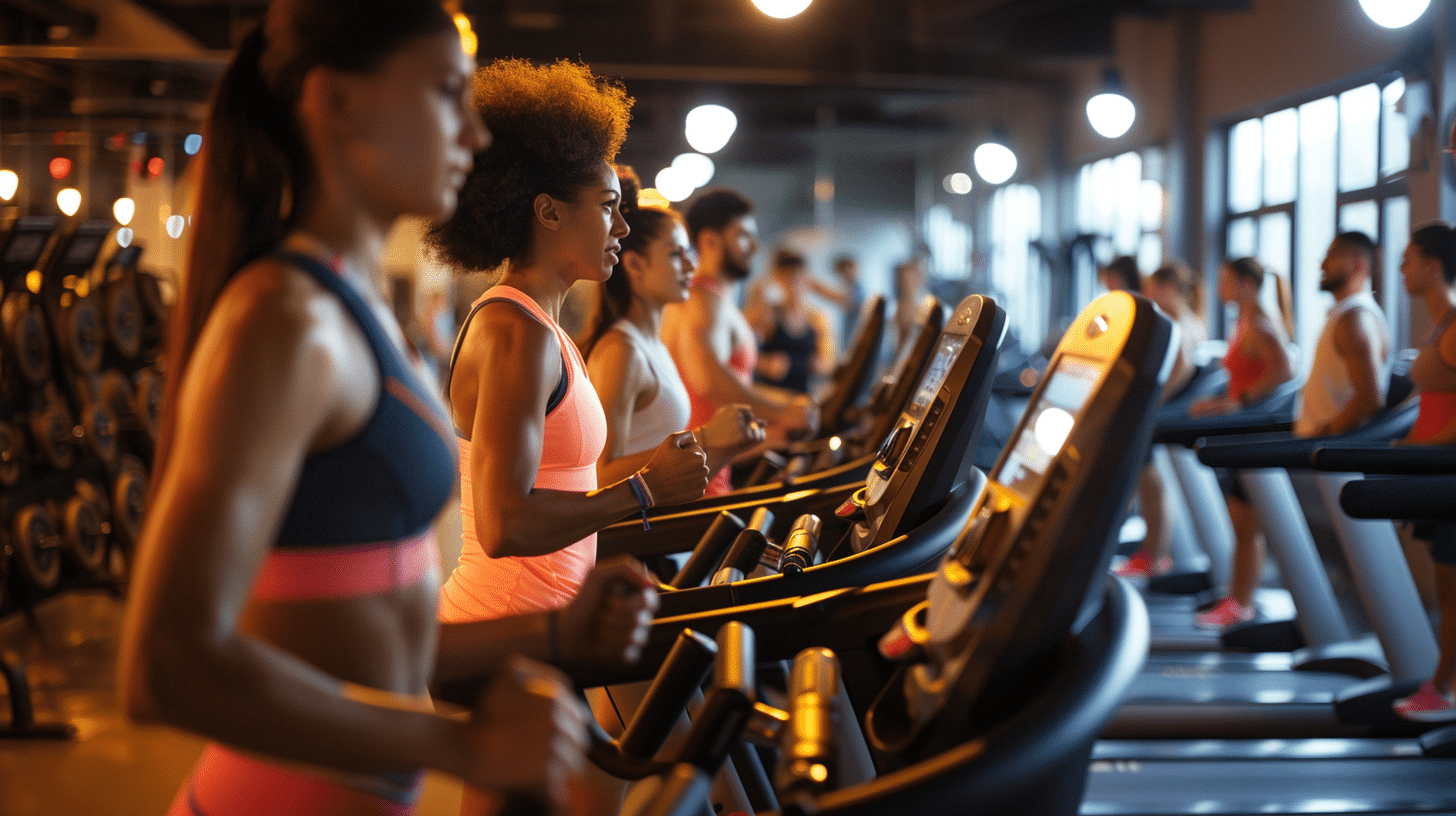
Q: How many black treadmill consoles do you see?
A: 4